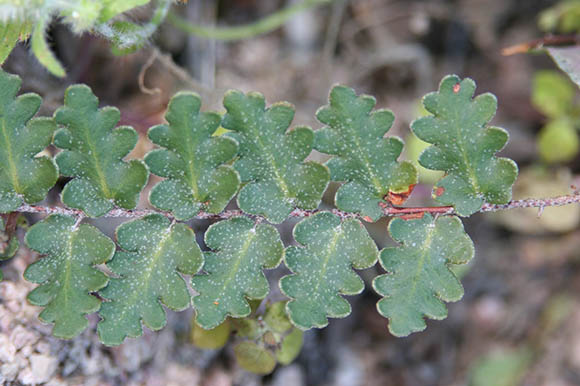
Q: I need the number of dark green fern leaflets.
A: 11